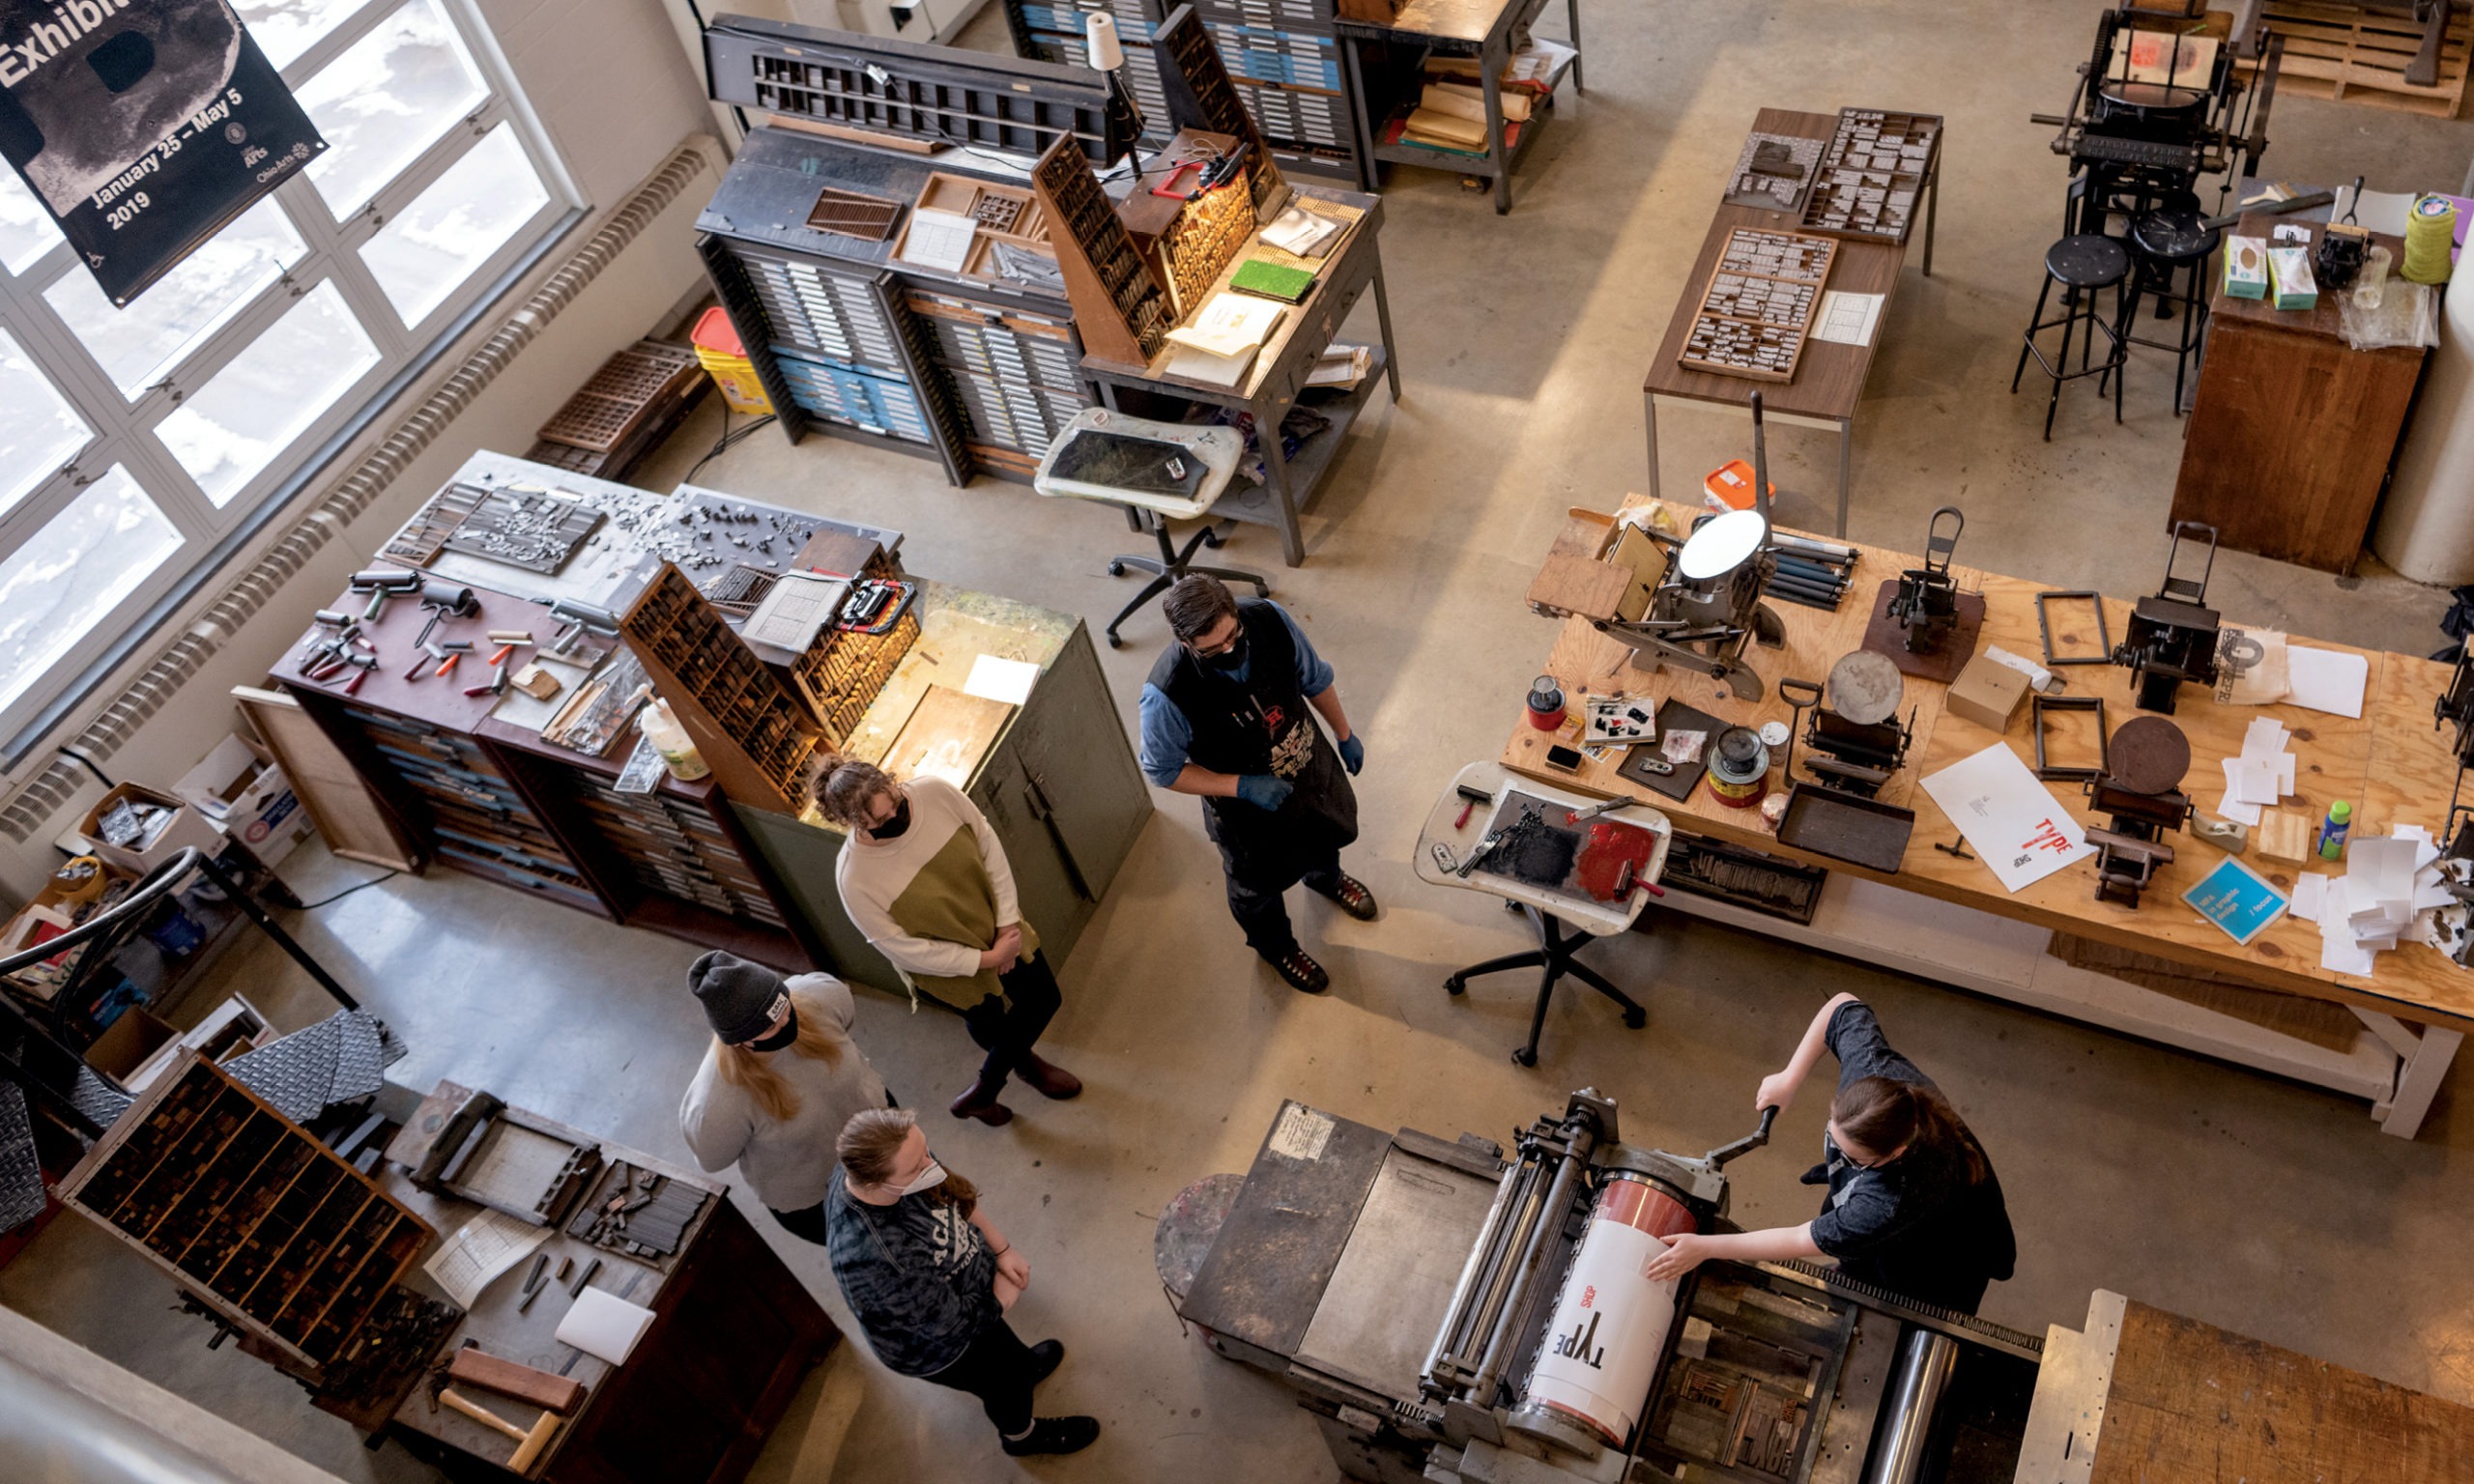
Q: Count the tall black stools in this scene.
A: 2